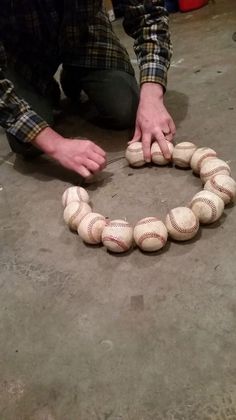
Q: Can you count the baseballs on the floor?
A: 13